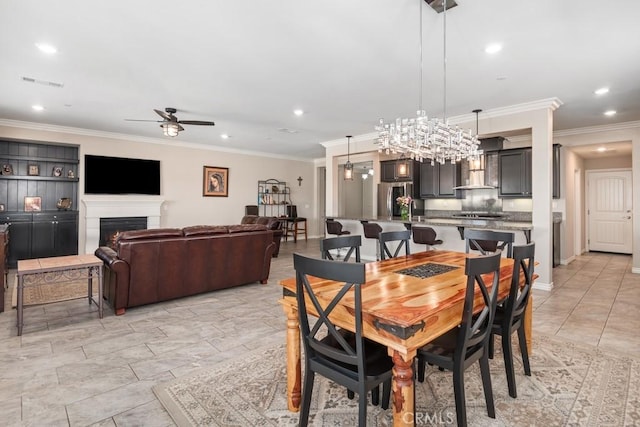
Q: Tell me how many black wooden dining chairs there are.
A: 6